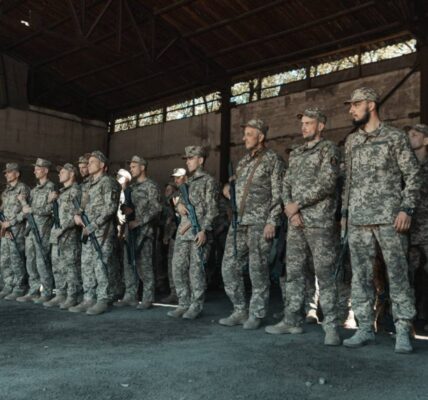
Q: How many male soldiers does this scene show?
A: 13